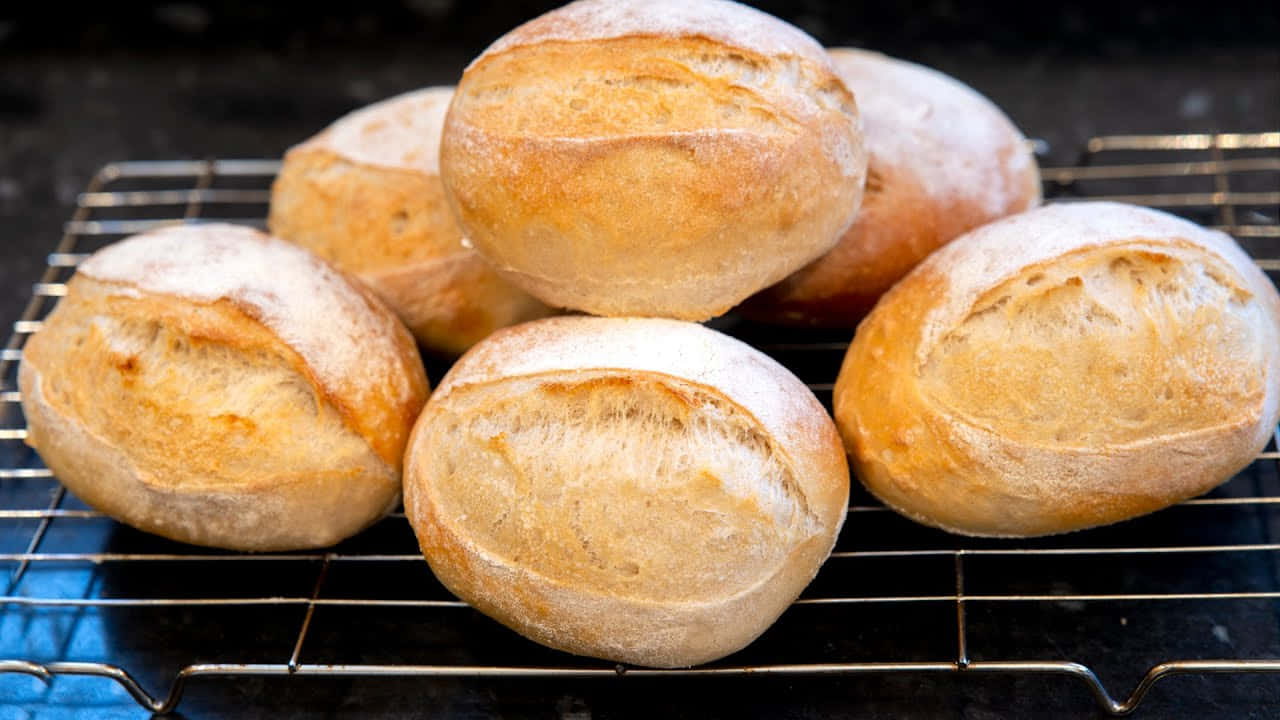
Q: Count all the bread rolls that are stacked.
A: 6